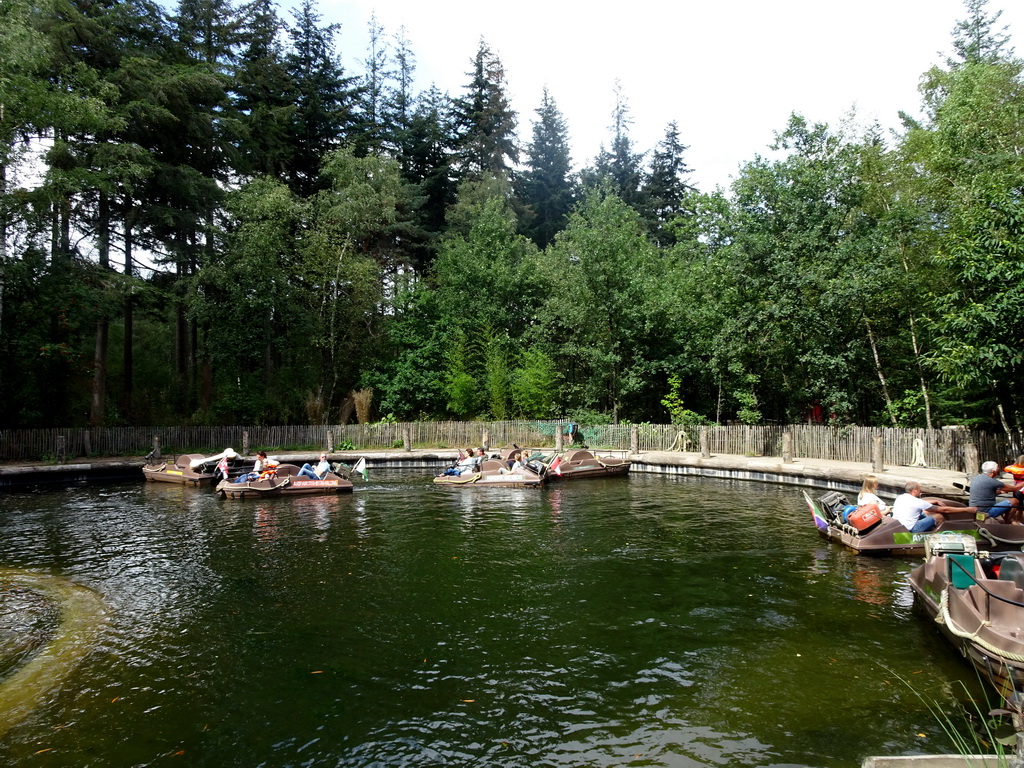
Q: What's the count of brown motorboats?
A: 6